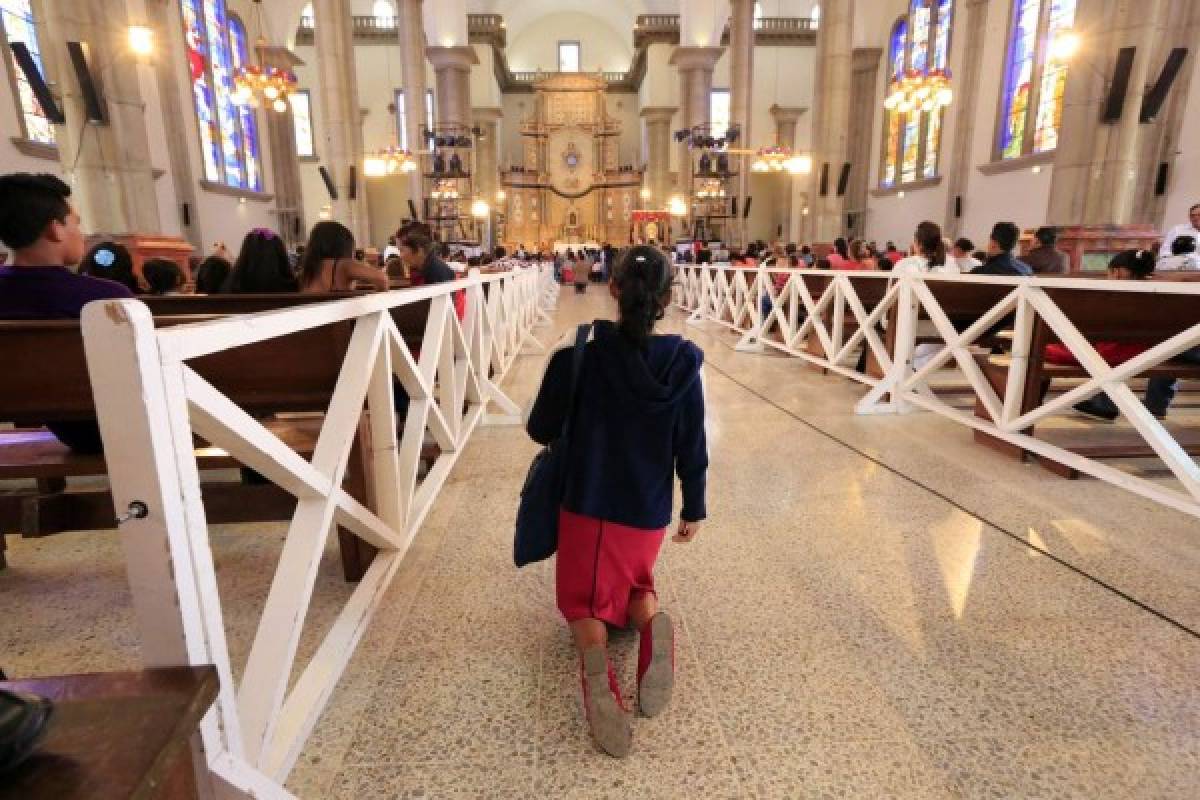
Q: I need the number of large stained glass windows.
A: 4